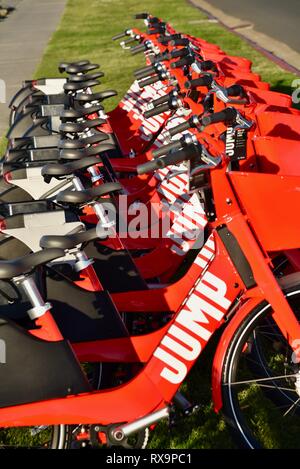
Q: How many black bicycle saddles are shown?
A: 13